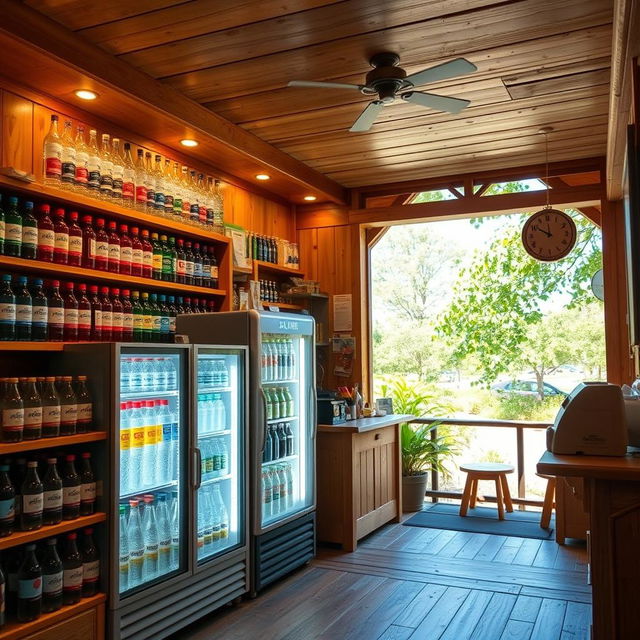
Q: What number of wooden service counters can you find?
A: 2